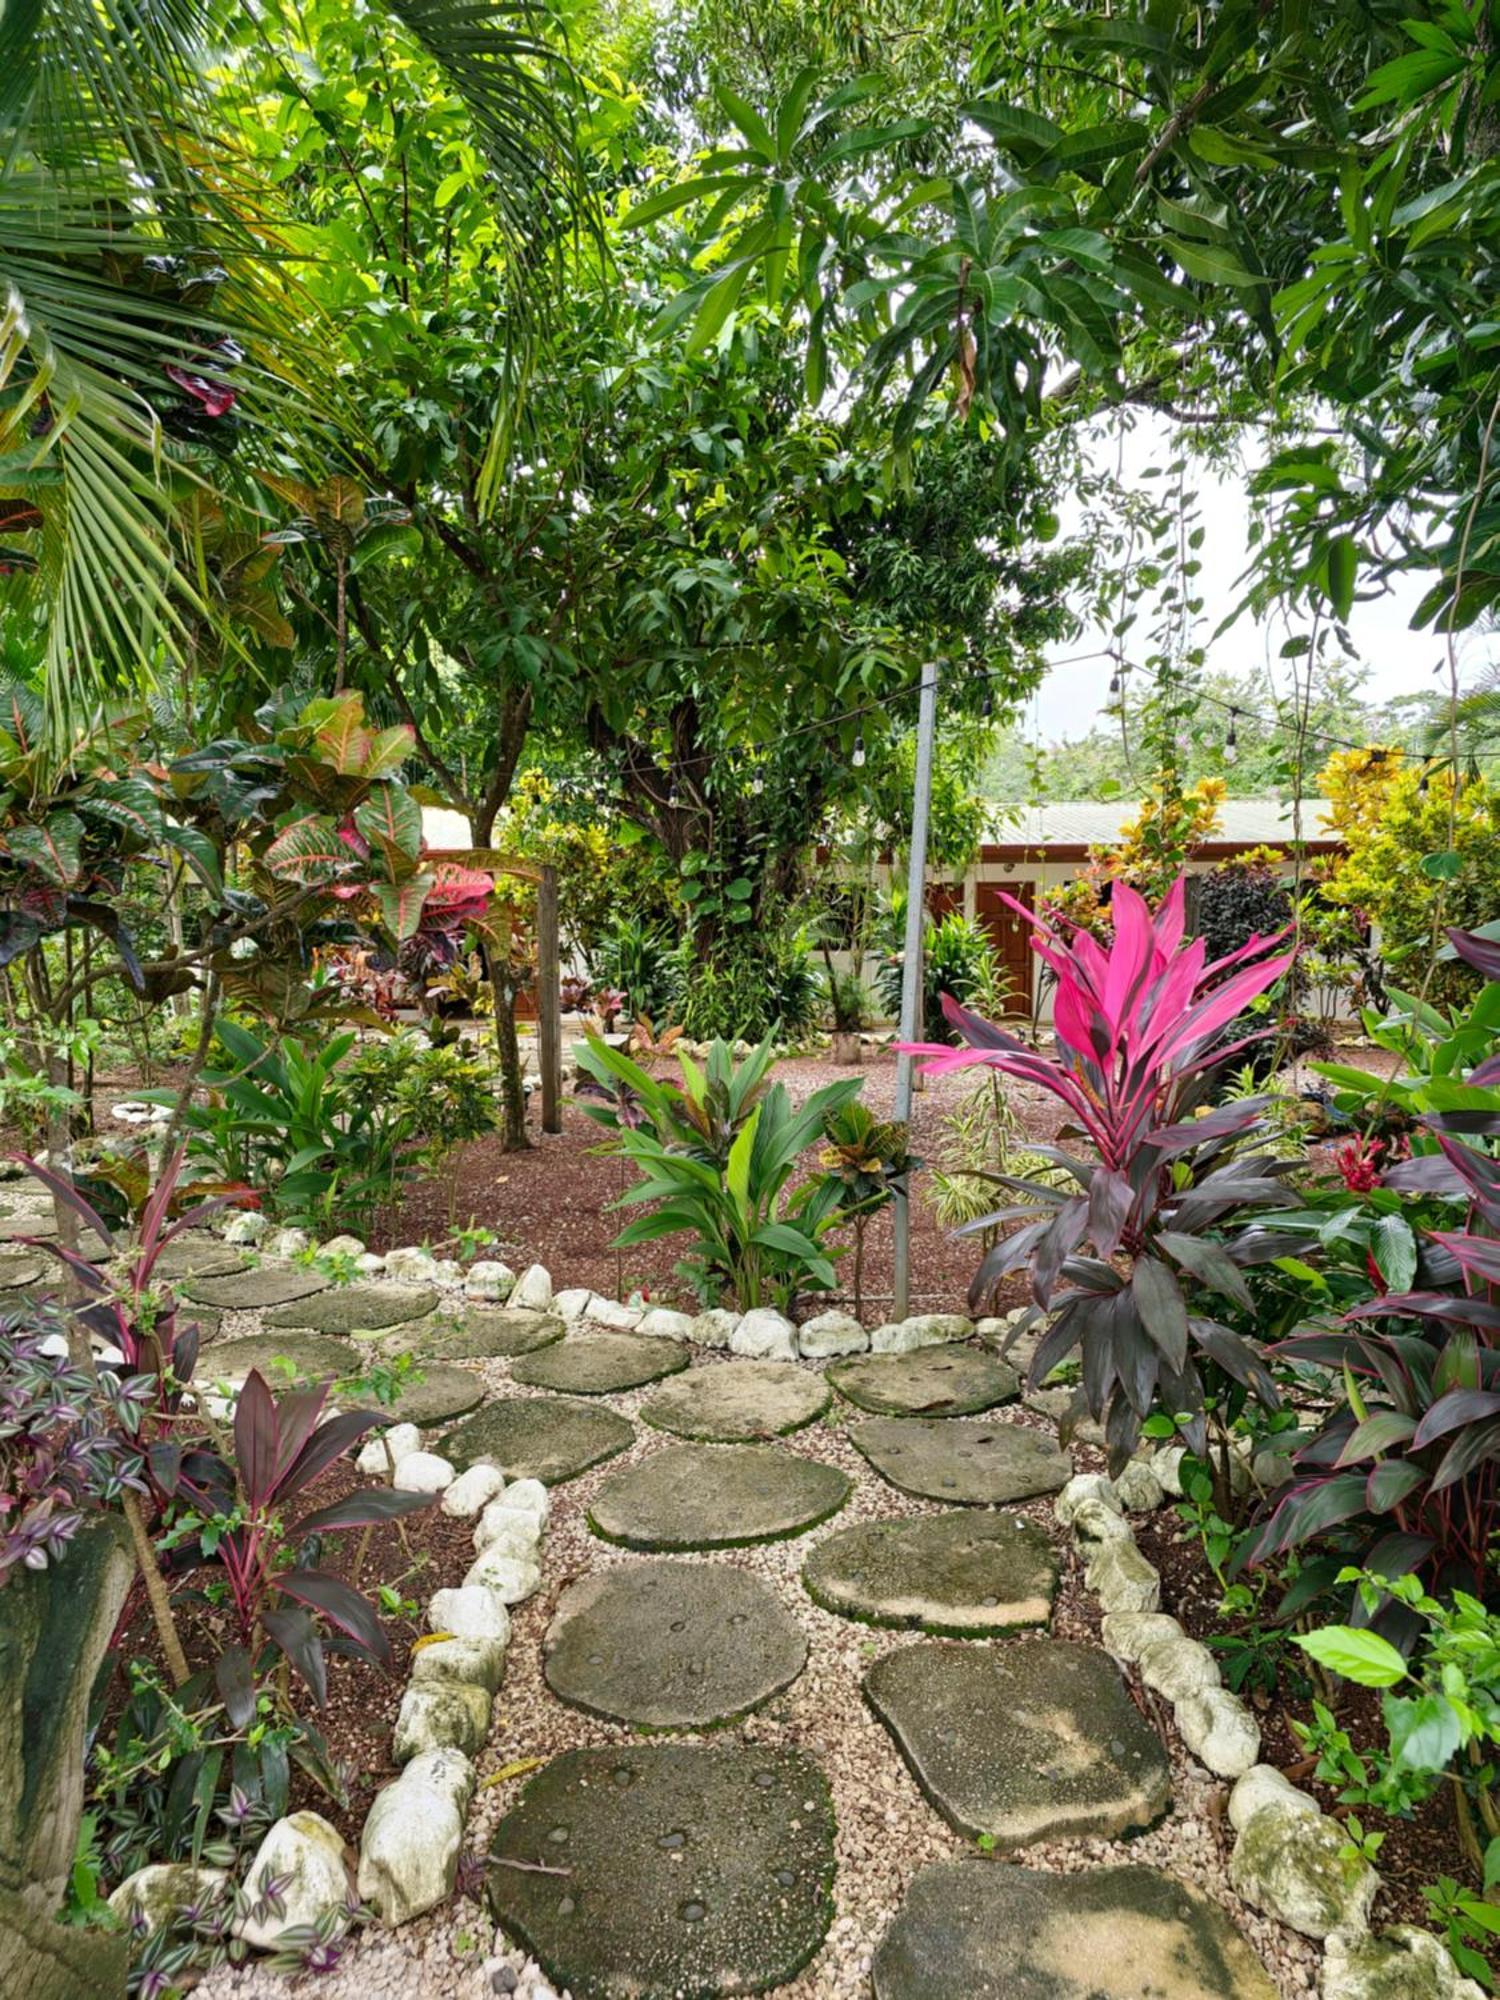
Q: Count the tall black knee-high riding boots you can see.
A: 0